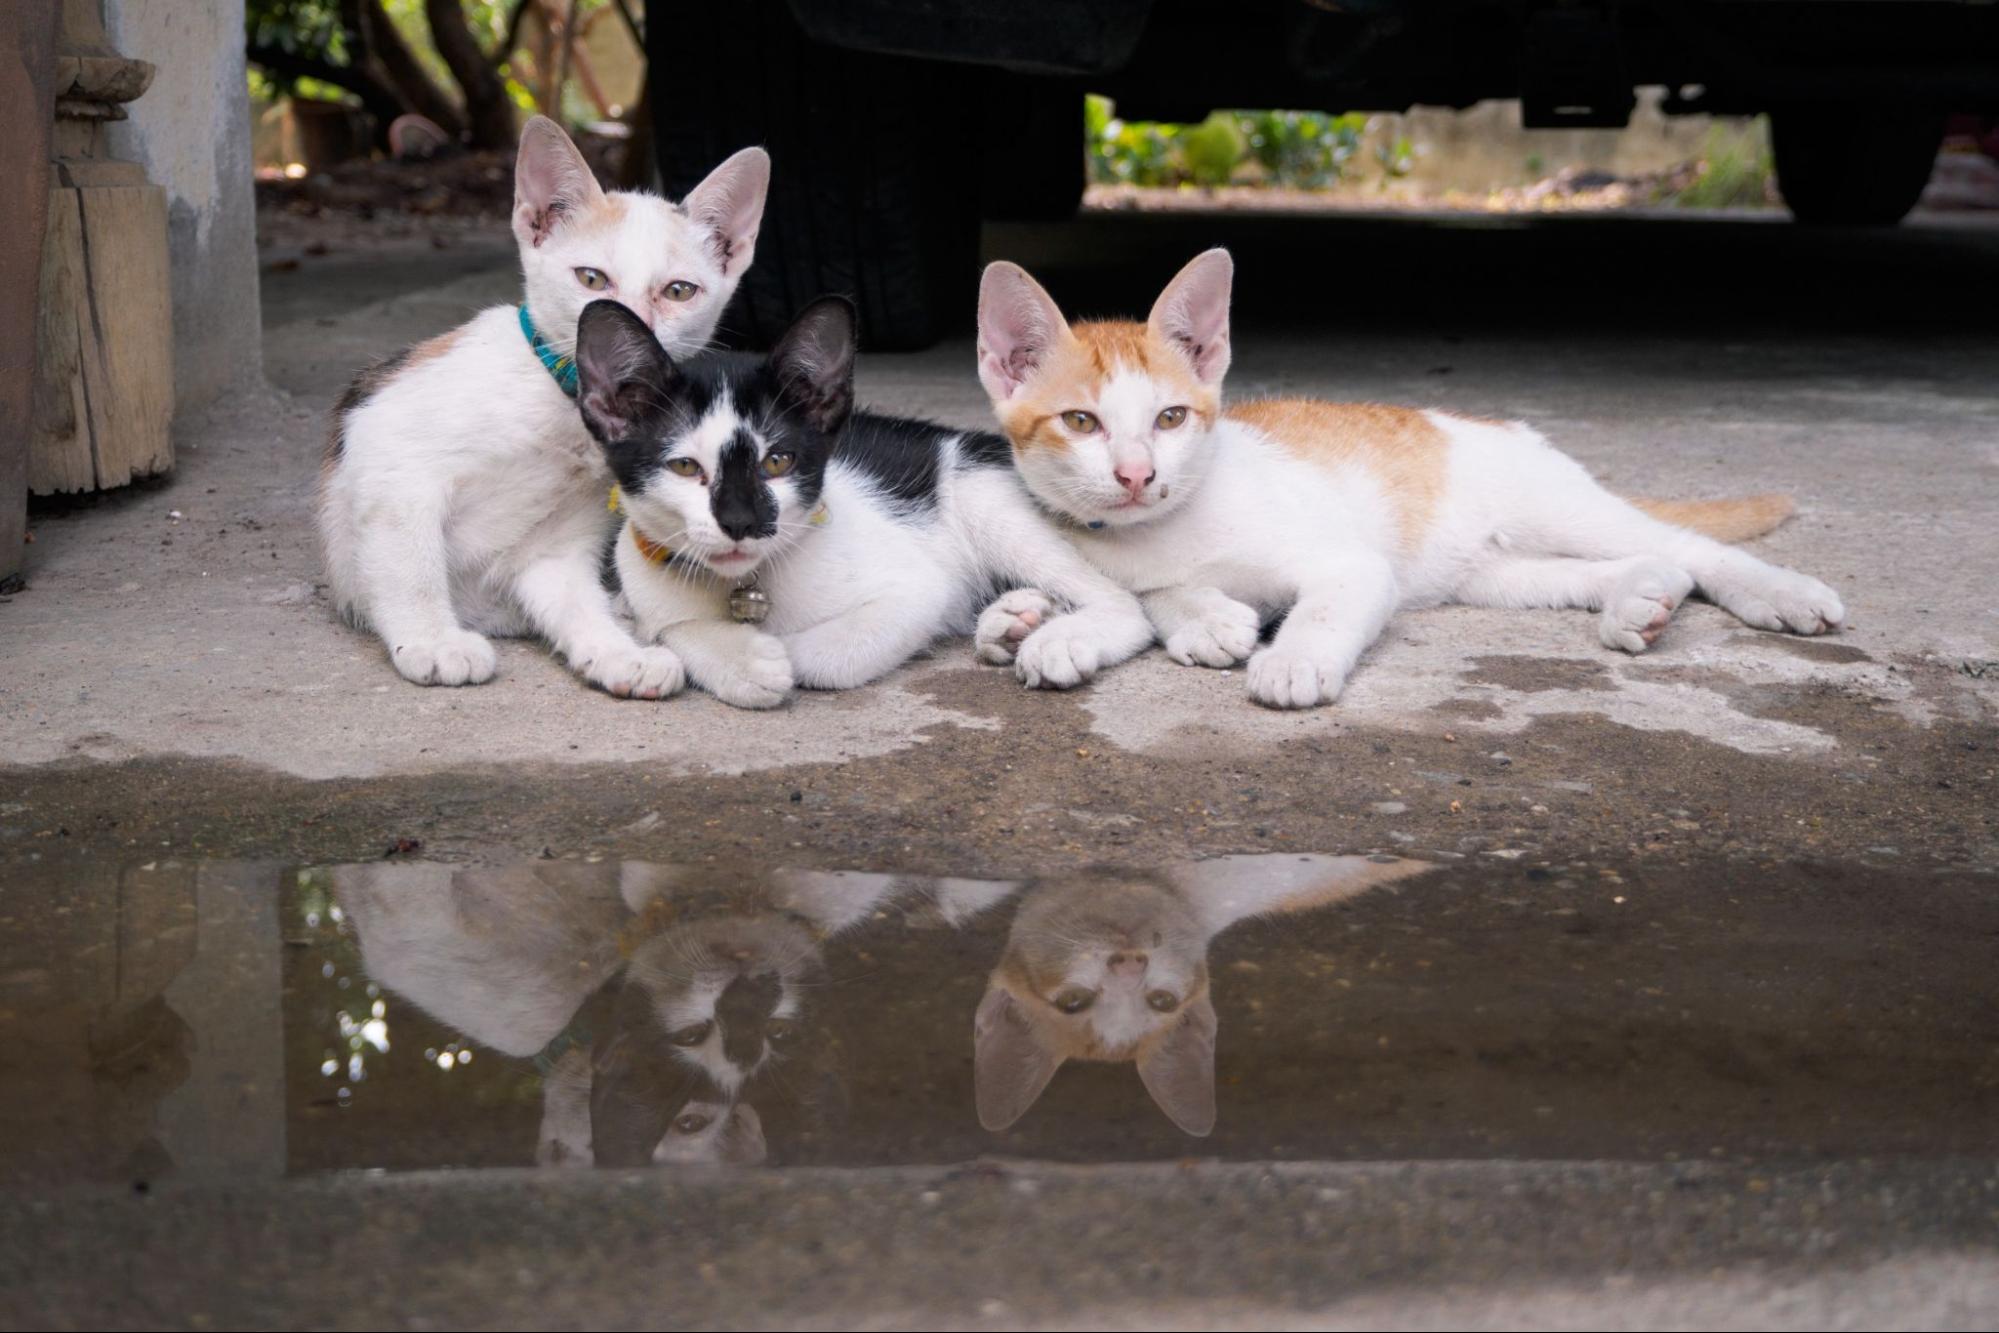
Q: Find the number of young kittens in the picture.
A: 3